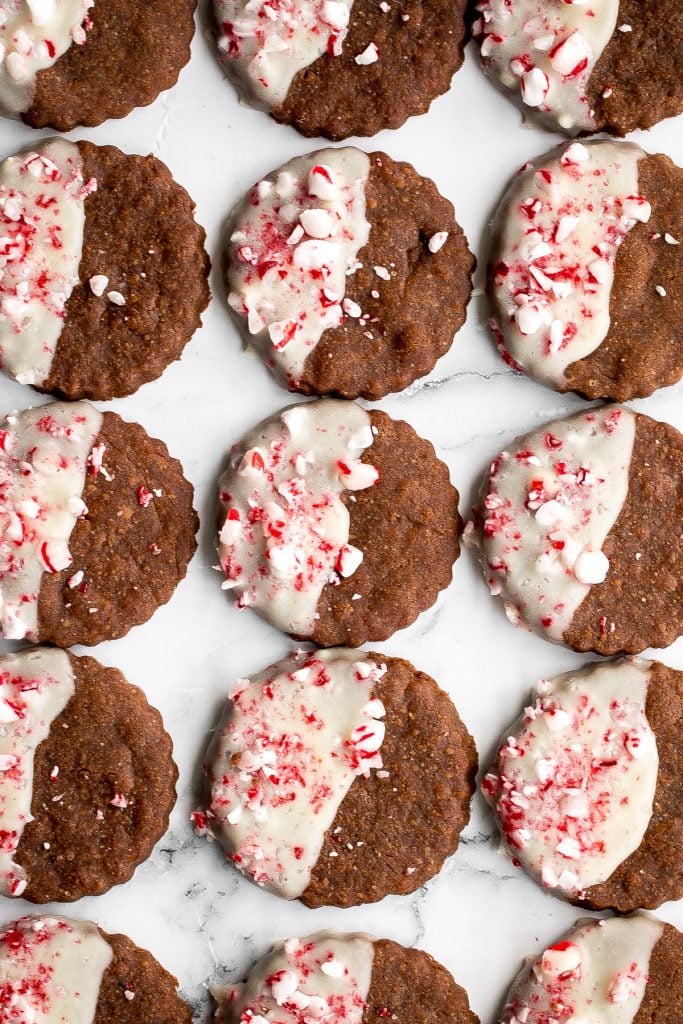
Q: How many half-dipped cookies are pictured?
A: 15